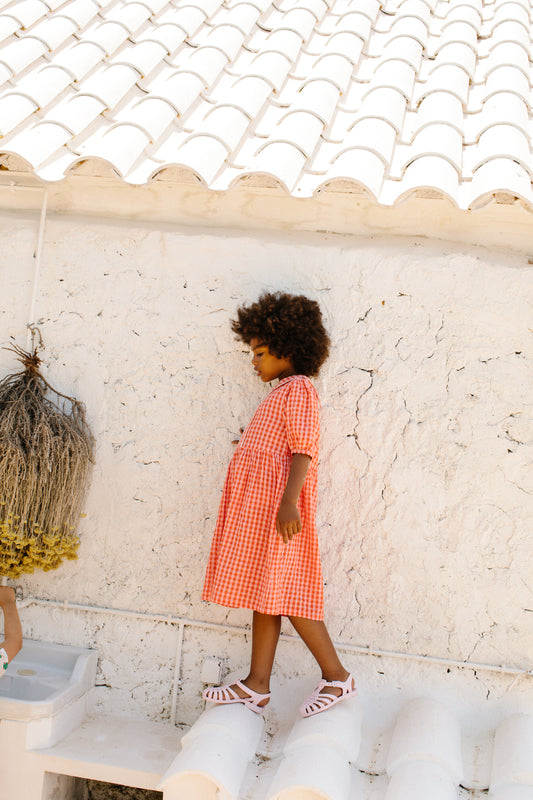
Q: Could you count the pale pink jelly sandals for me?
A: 2